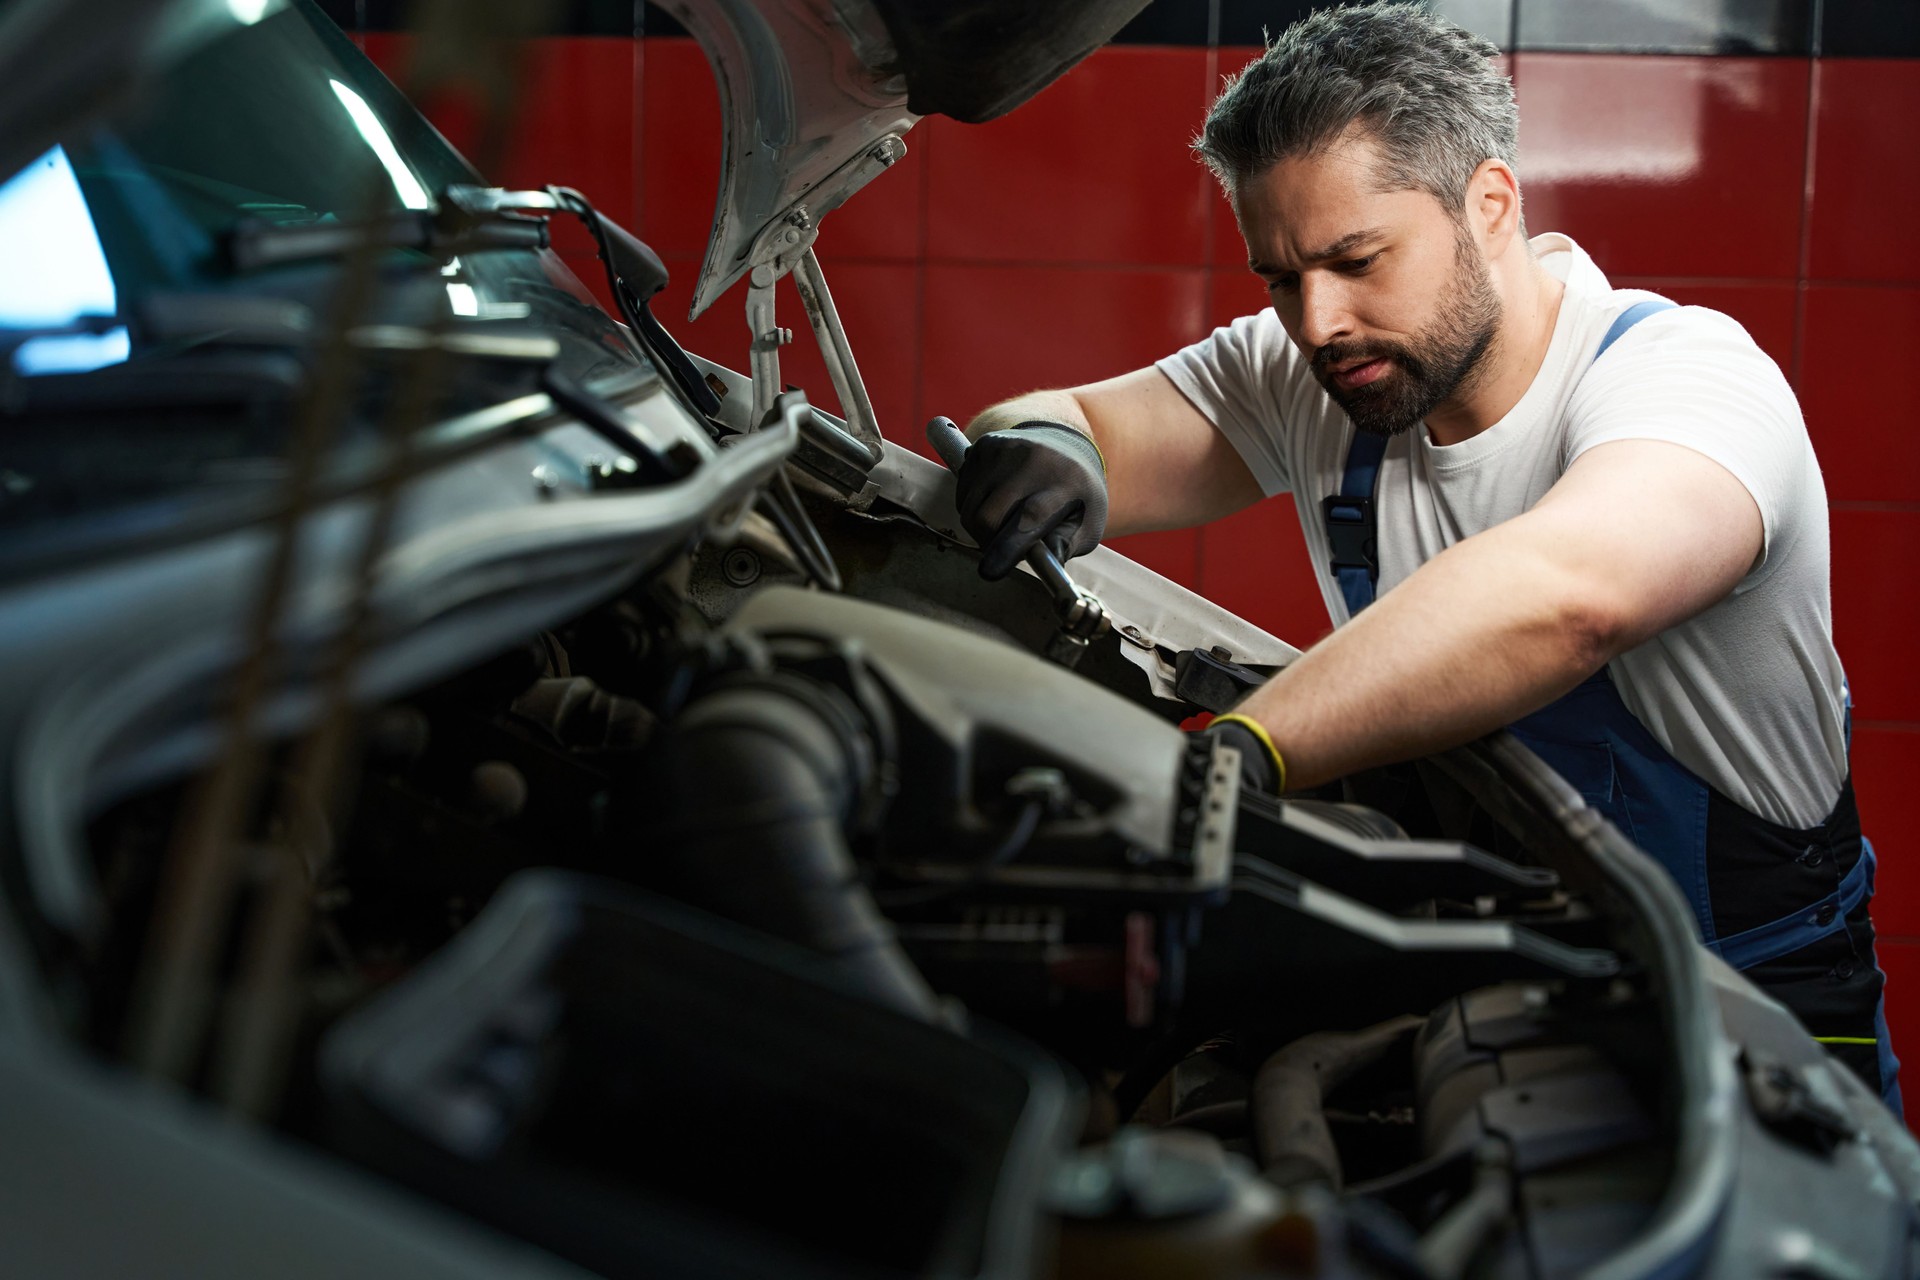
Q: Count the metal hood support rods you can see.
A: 2